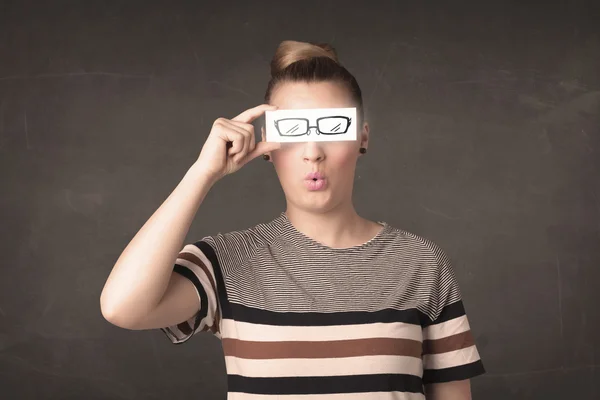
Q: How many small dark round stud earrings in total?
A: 2